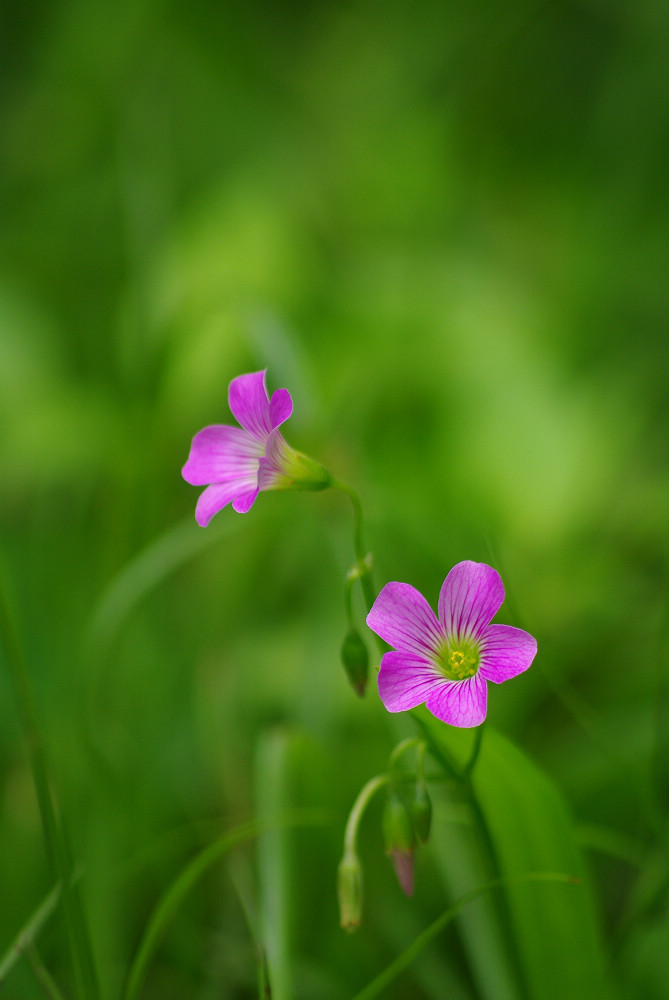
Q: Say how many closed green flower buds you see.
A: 4